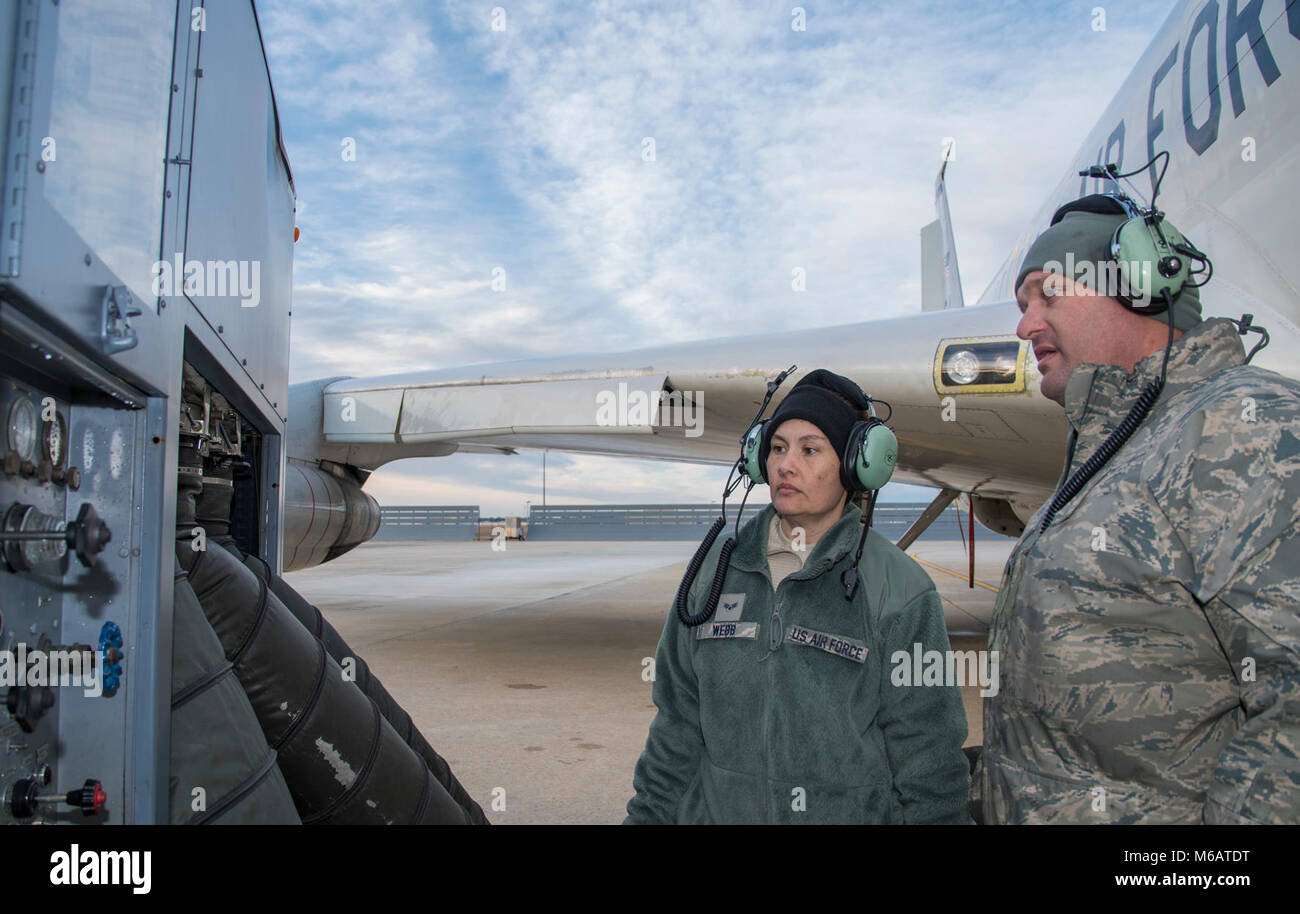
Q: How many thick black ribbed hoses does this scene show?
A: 3